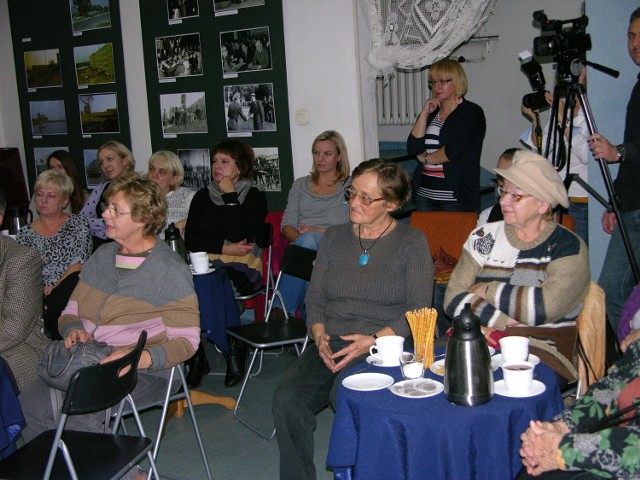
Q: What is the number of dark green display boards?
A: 2